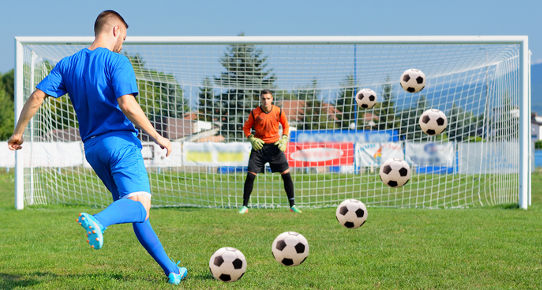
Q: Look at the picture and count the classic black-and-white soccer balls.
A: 7